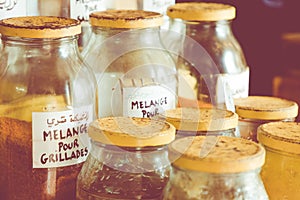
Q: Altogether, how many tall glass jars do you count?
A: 3